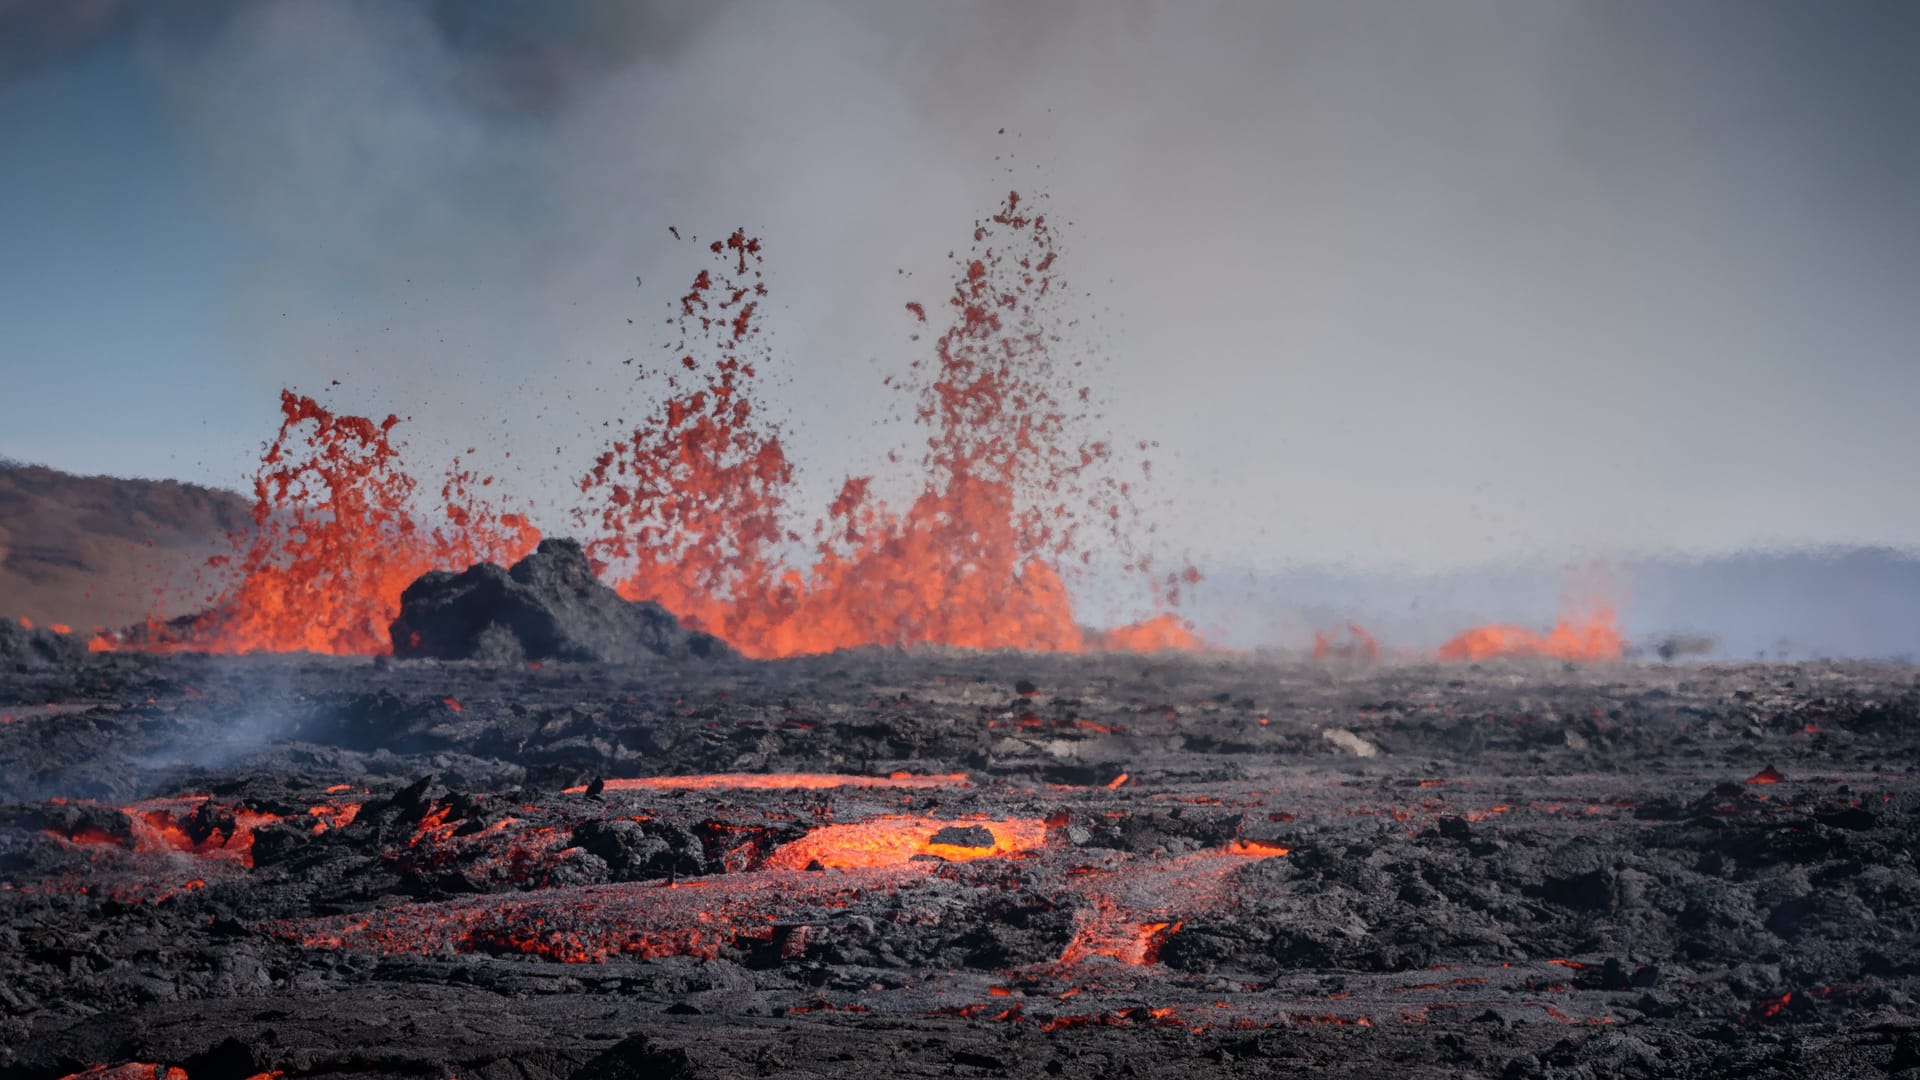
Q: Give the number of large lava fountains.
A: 3